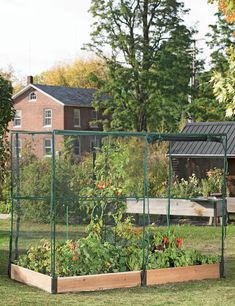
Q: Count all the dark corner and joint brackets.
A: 4